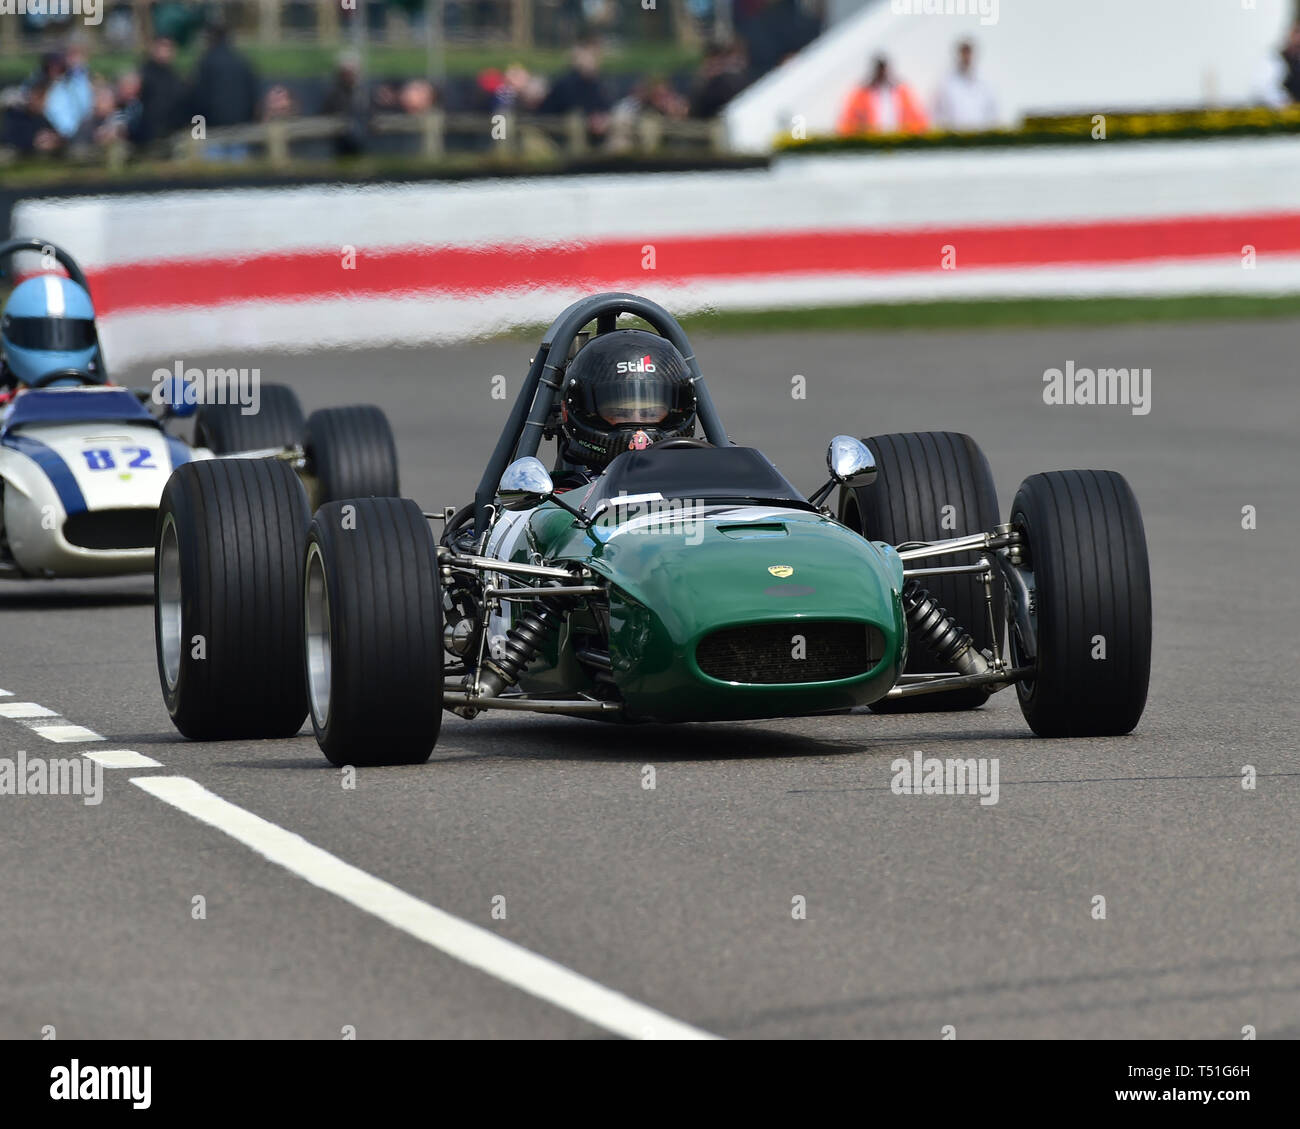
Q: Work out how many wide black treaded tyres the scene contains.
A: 6